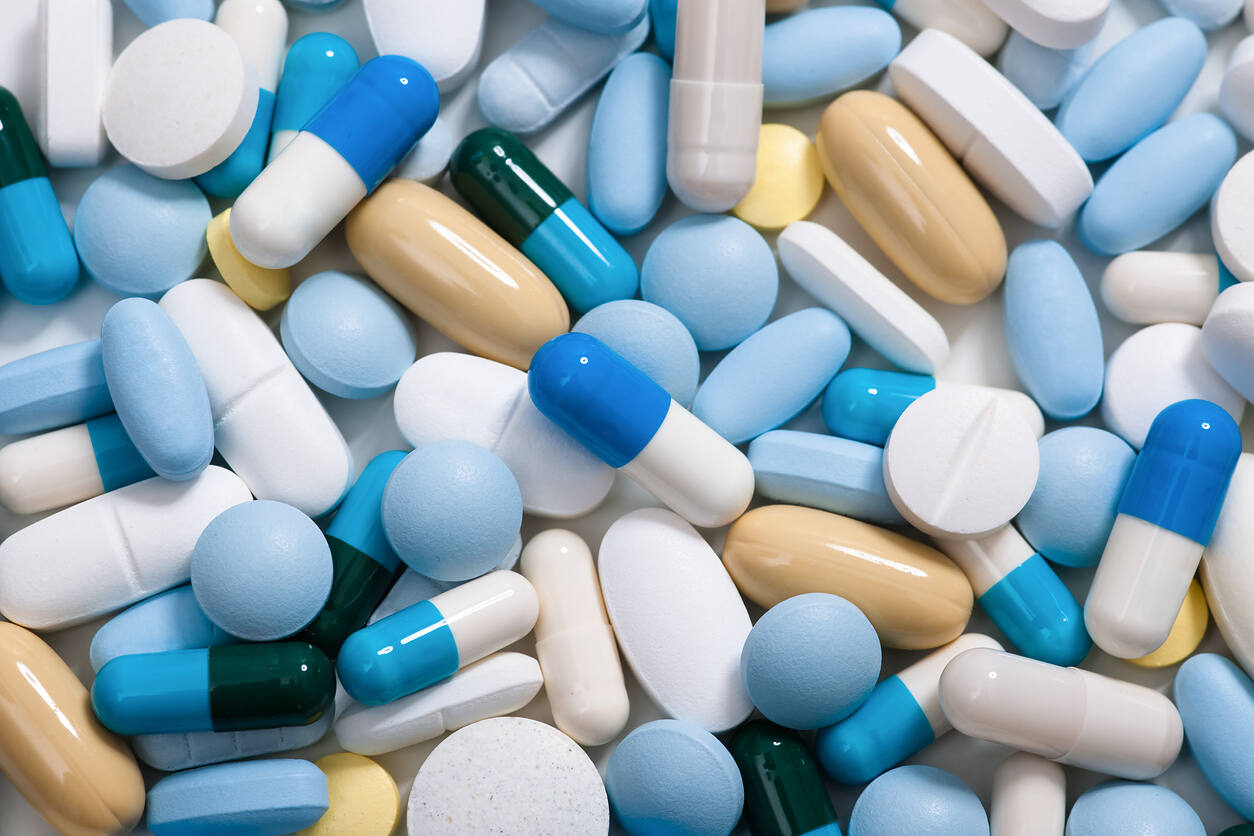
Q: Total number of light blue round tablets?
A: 11